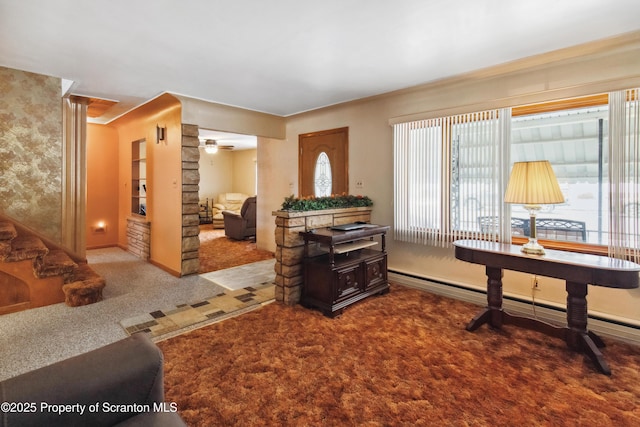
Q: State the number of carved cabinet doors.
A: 2